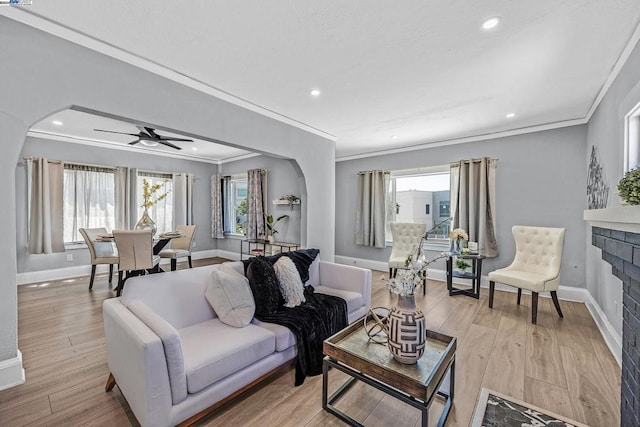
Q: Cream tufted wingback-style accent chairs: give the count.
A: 2